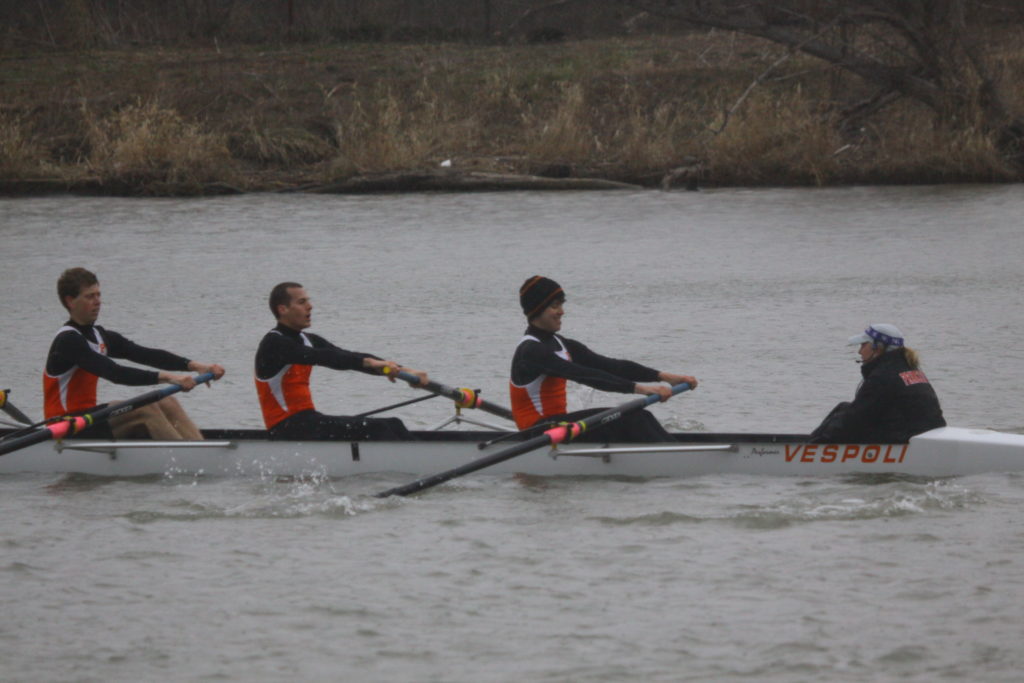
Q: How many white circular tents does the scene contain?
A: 0